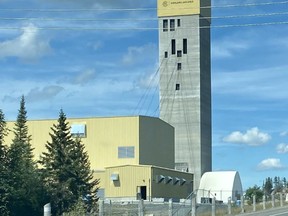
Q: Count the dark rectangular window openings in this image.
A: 9